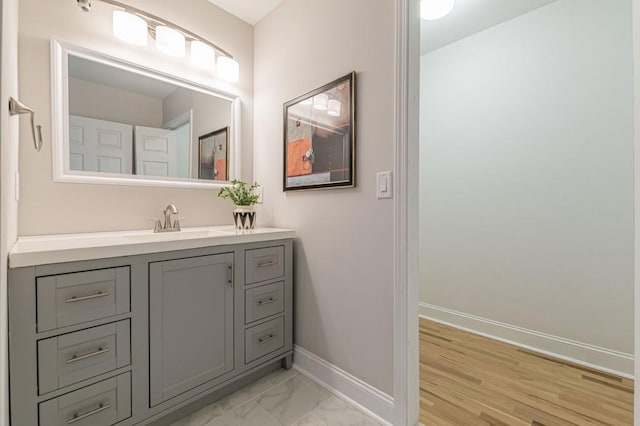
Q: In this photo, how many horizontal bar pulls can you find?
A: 6